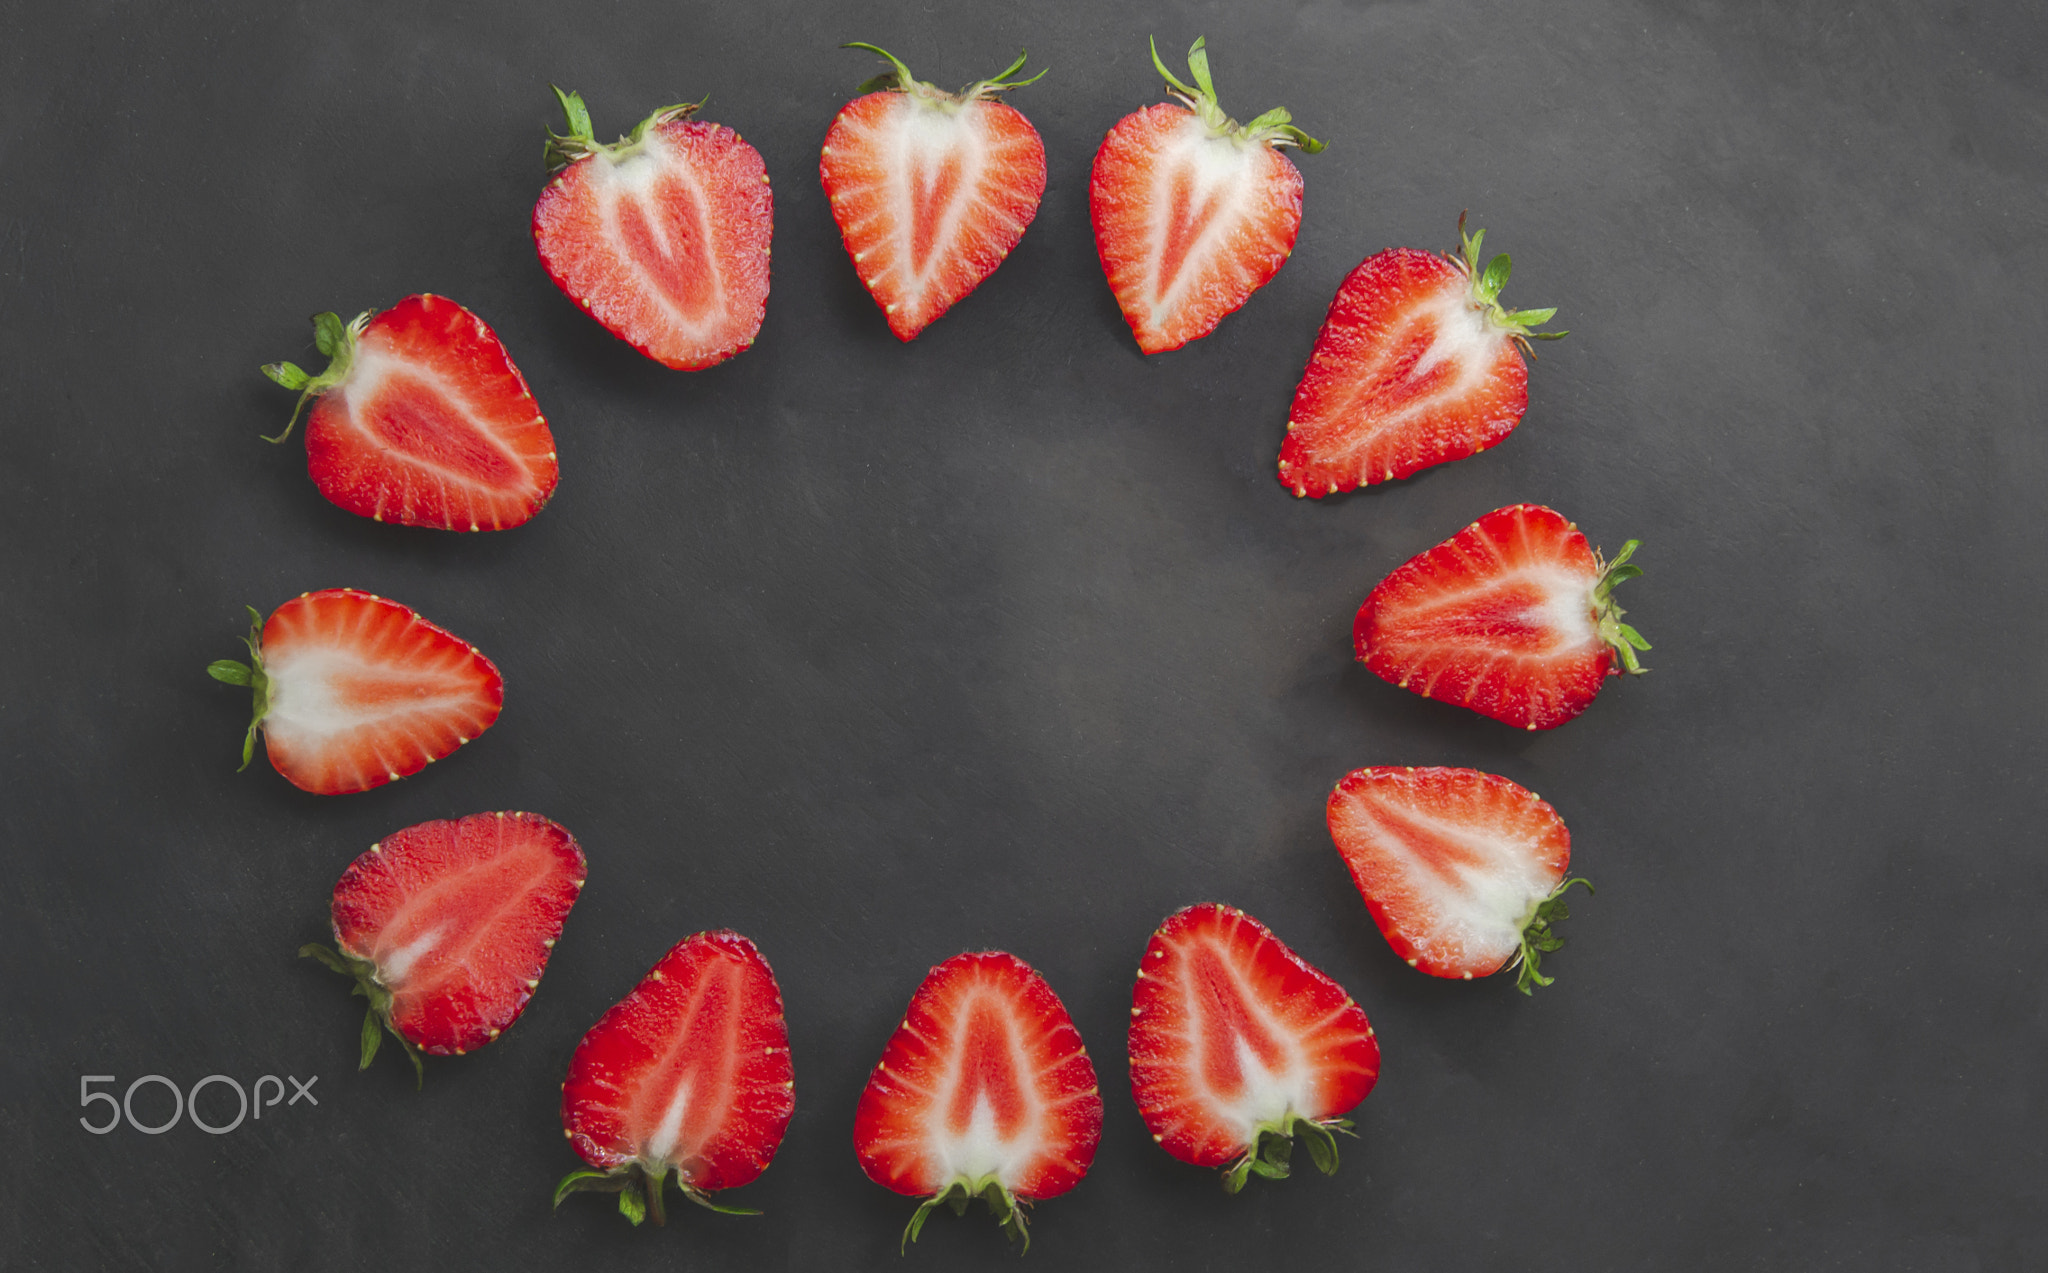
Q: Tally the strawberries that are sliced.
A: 12